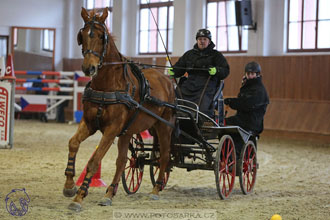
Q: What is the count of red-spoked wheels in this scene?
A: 4